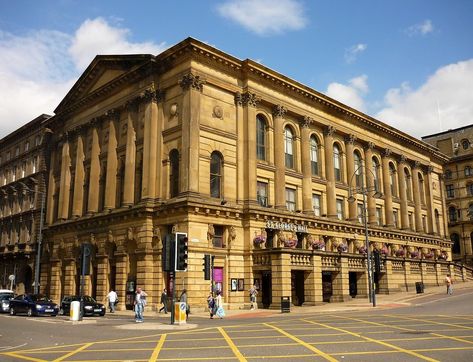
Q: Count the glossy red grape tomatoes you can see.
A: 0